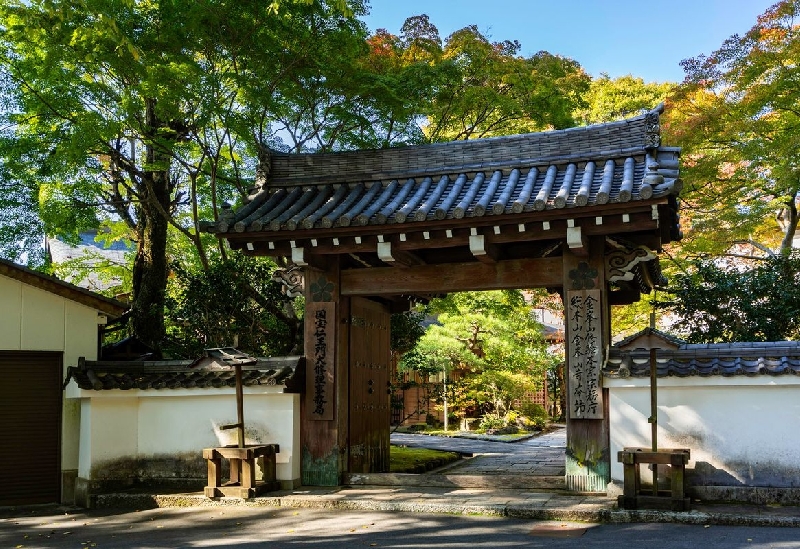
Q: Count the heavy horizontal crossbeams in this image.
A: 1